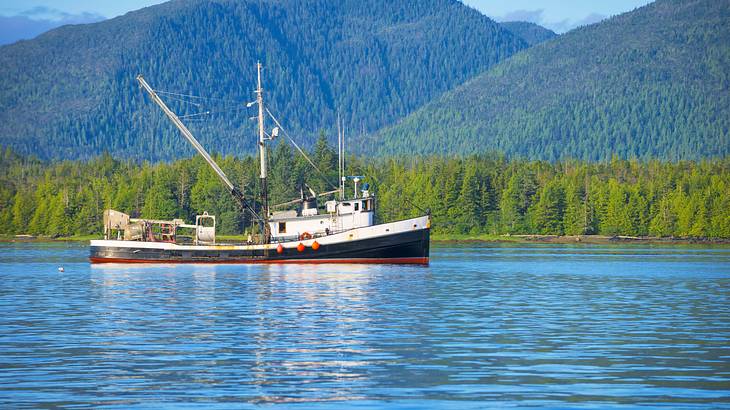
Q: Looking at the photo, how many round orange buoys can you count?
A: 3